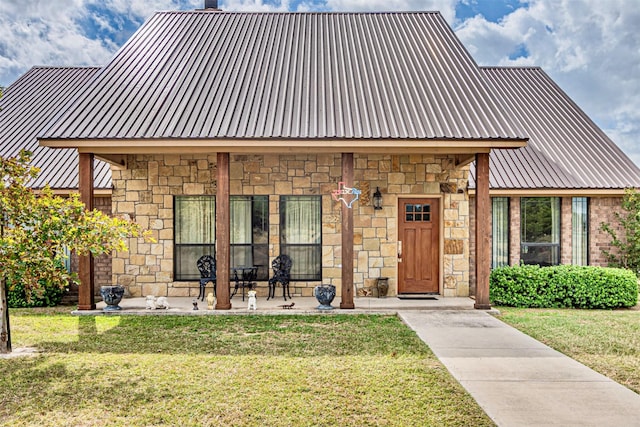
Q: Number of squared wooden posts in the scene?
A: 4